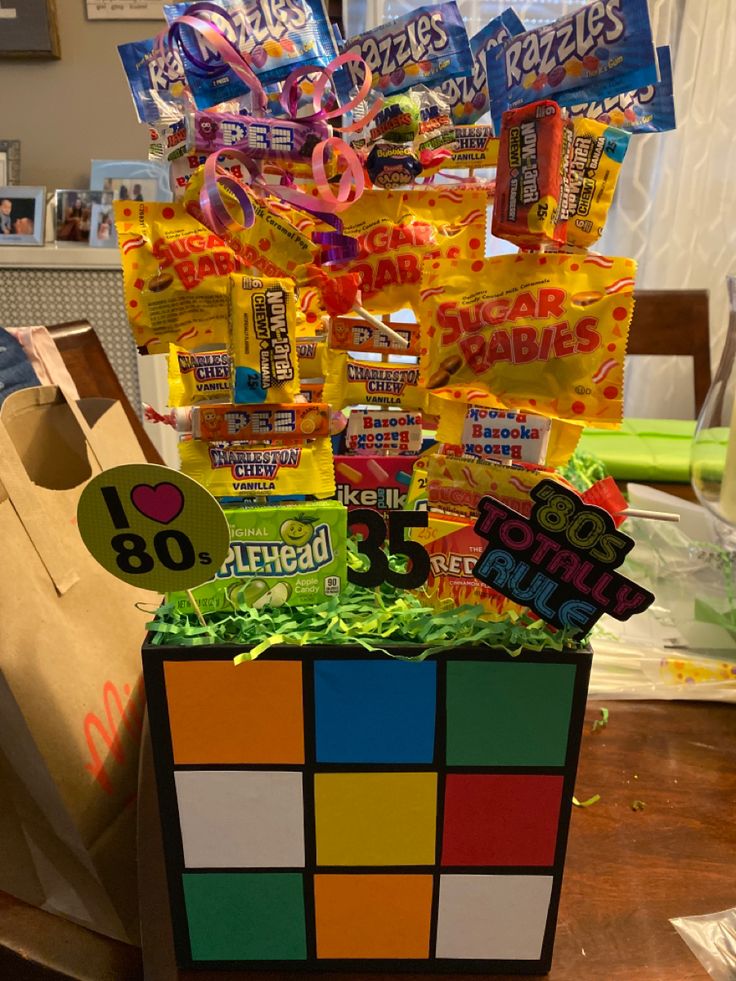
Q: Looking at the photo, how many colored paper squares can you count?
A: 9